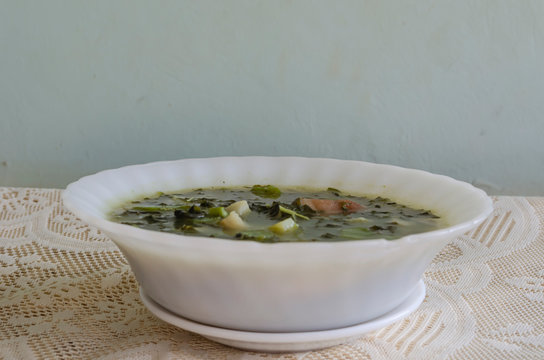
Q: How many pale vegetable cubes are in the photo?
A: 3